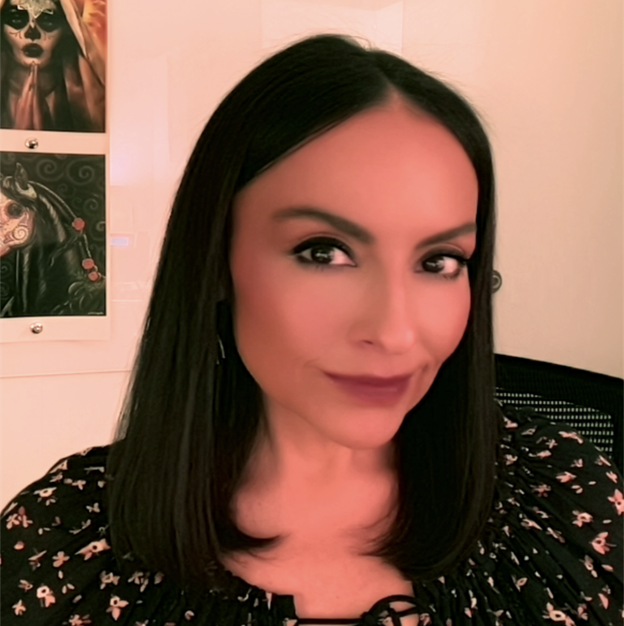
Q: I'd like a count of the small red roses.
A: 3